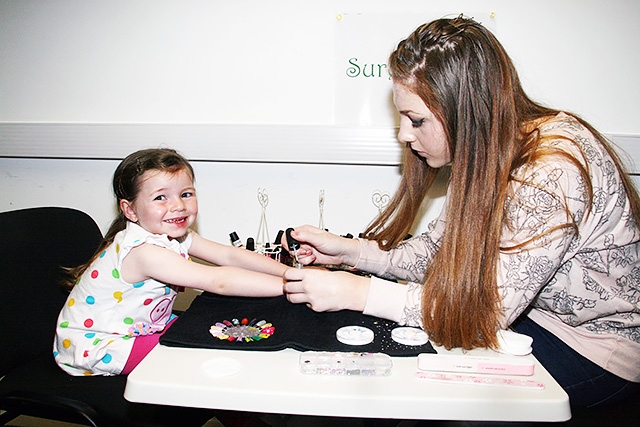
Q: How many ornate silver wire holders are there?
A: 3